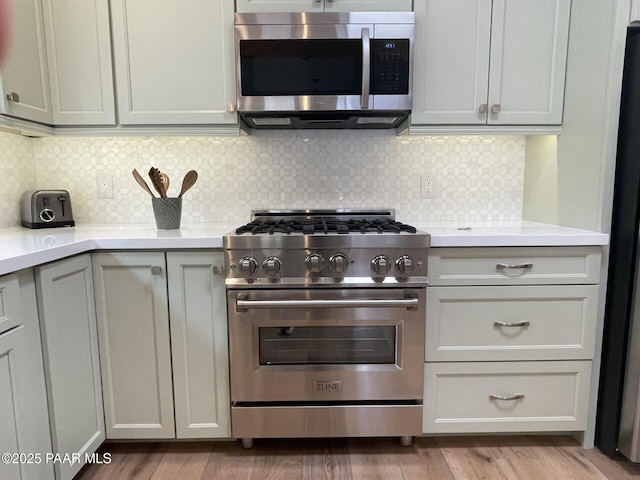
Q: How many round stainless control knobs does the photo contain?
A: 6